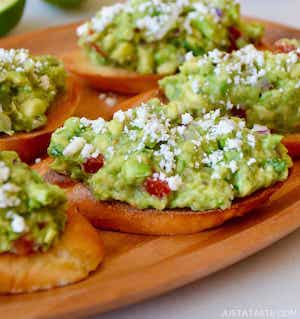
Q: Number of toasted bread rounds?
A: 5